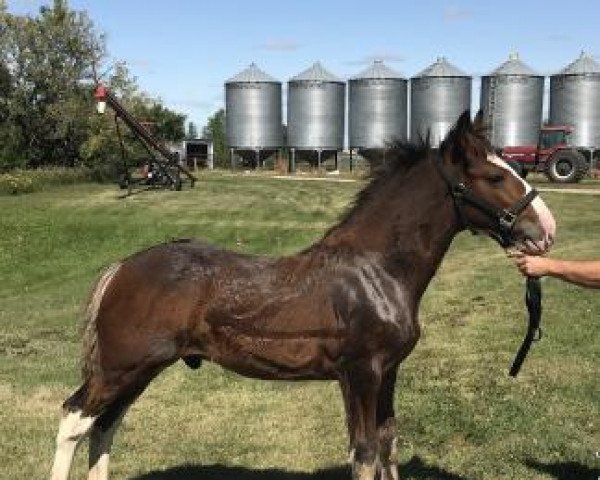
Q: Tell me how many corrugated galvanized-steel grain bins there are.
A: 6